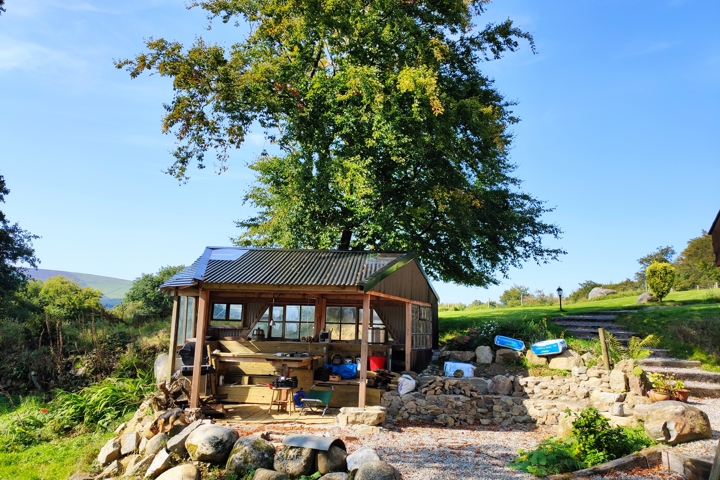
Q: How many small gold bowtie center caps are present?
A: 0